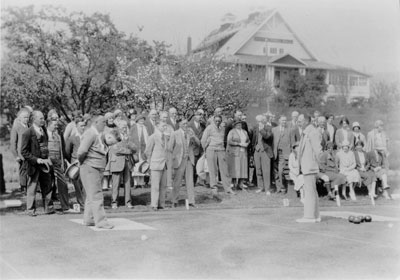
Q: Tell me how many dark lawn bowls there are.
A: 4